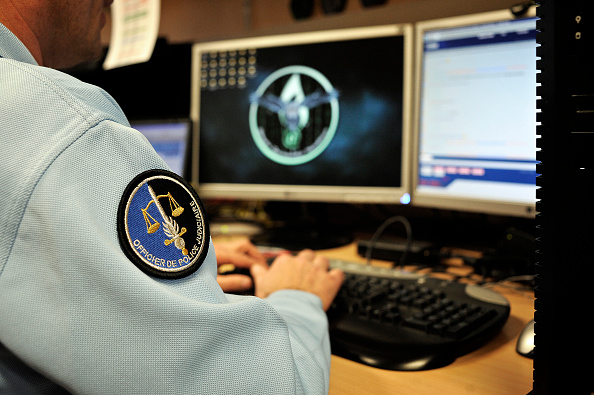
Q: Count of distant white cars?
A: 0